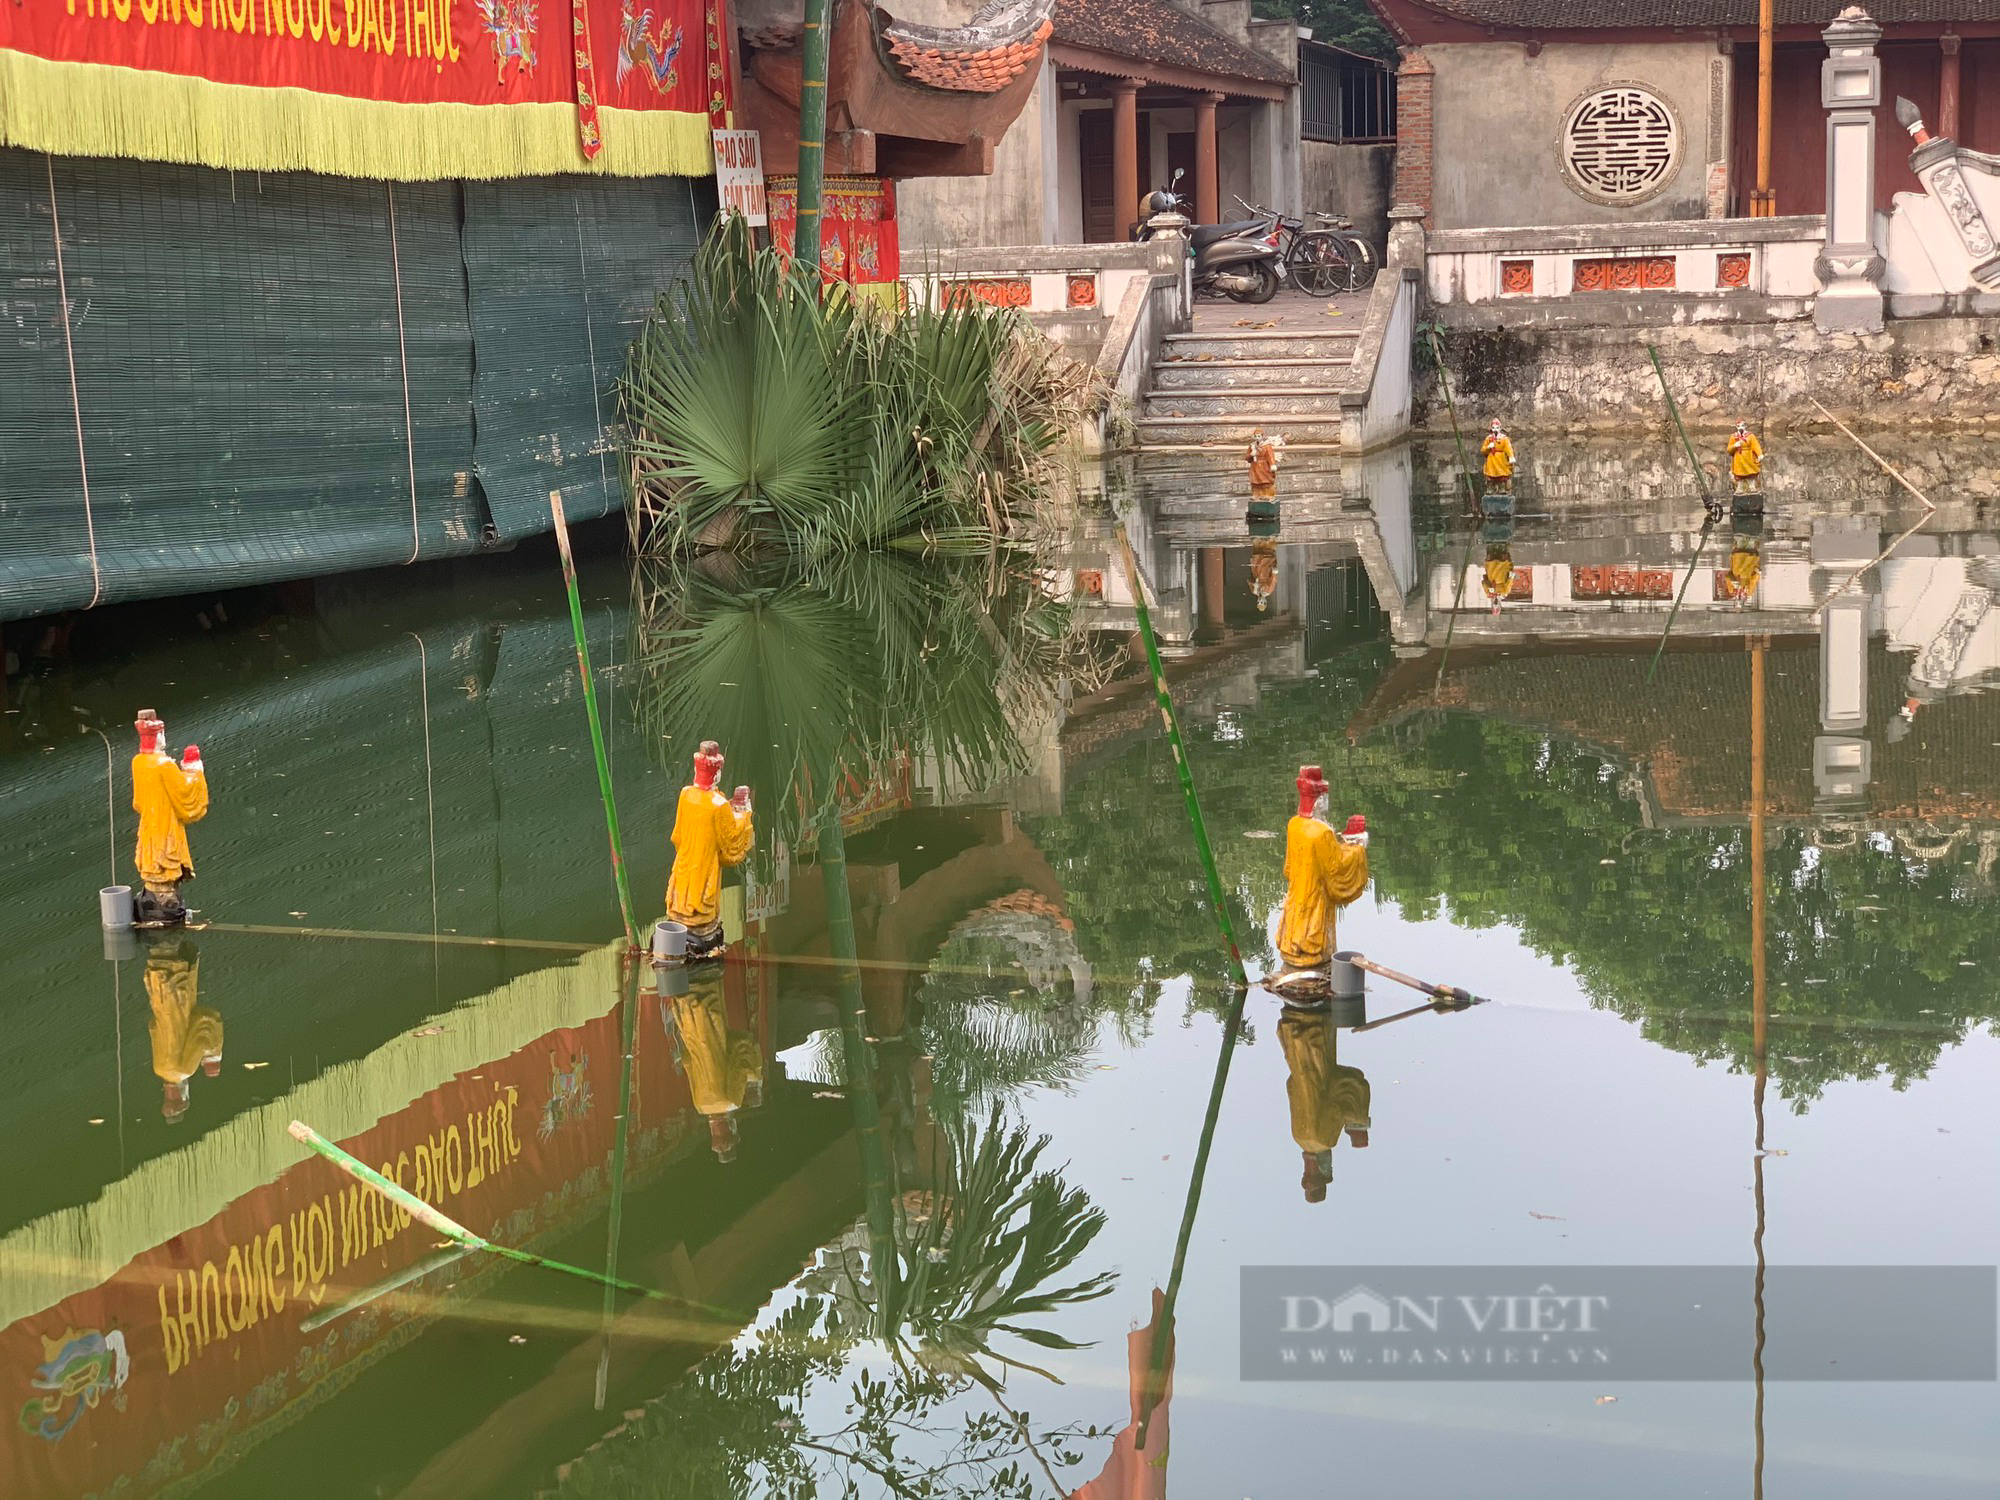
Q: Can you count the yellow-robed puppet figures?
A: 5